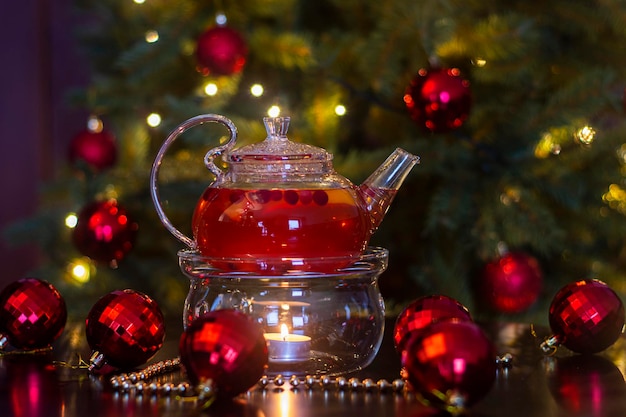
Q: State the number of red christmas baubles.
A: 11